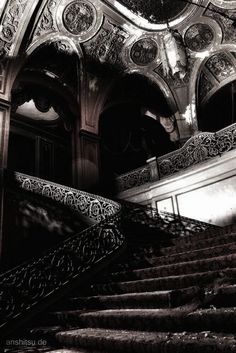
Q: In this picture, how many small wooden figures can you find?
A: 0